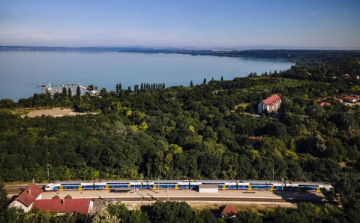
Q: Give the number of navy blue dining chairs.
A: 0